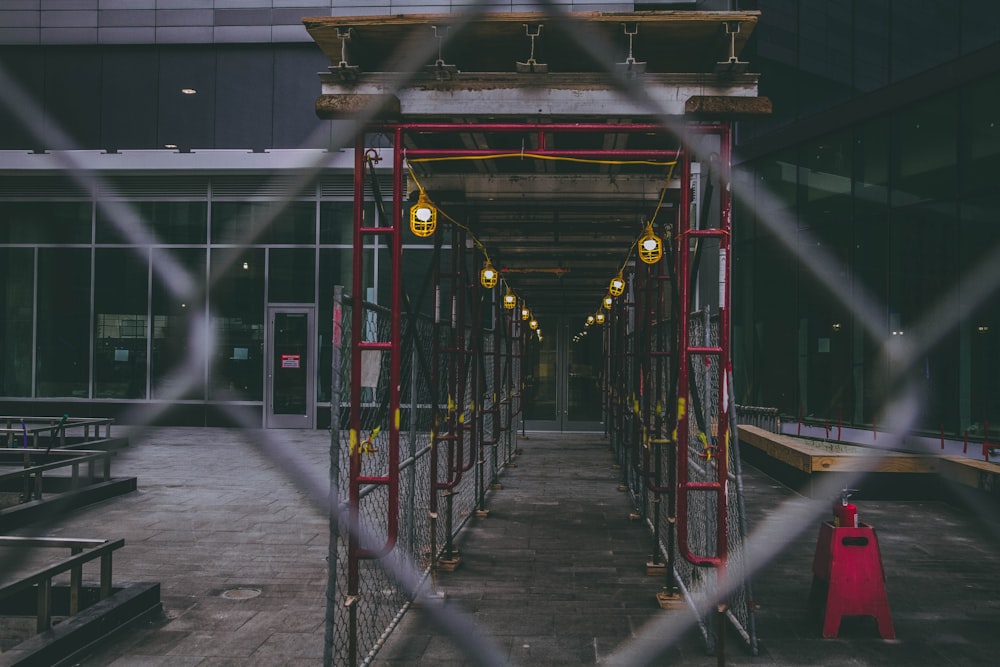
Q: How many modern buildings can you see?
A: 2